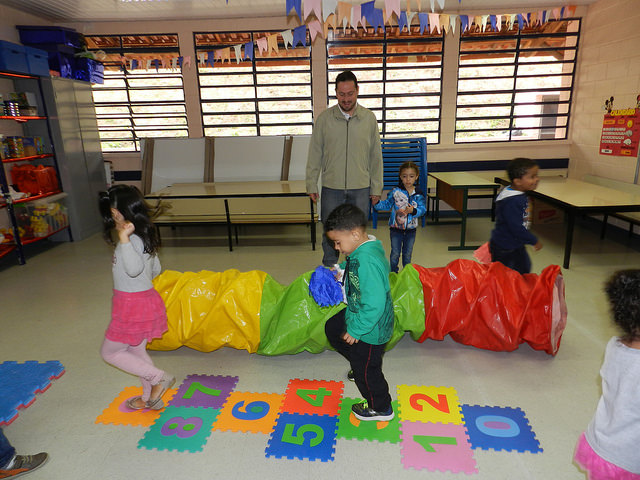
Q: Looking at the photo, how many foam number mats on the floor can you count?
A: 10